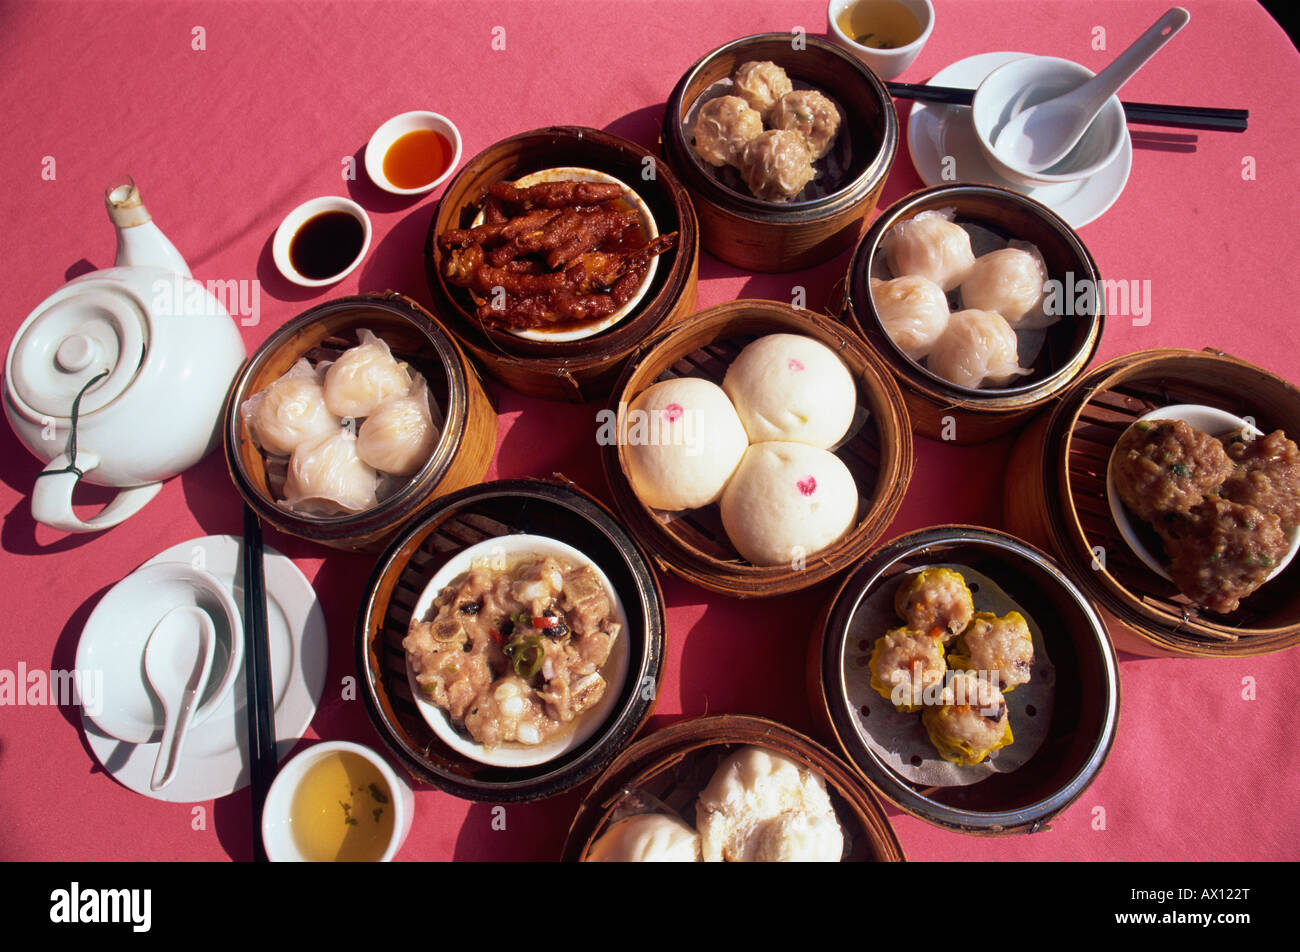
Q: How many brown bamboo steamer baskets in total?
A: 9